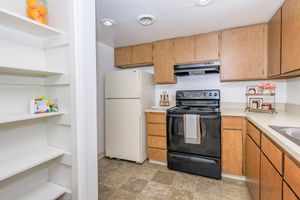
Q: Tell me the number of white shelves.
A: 5